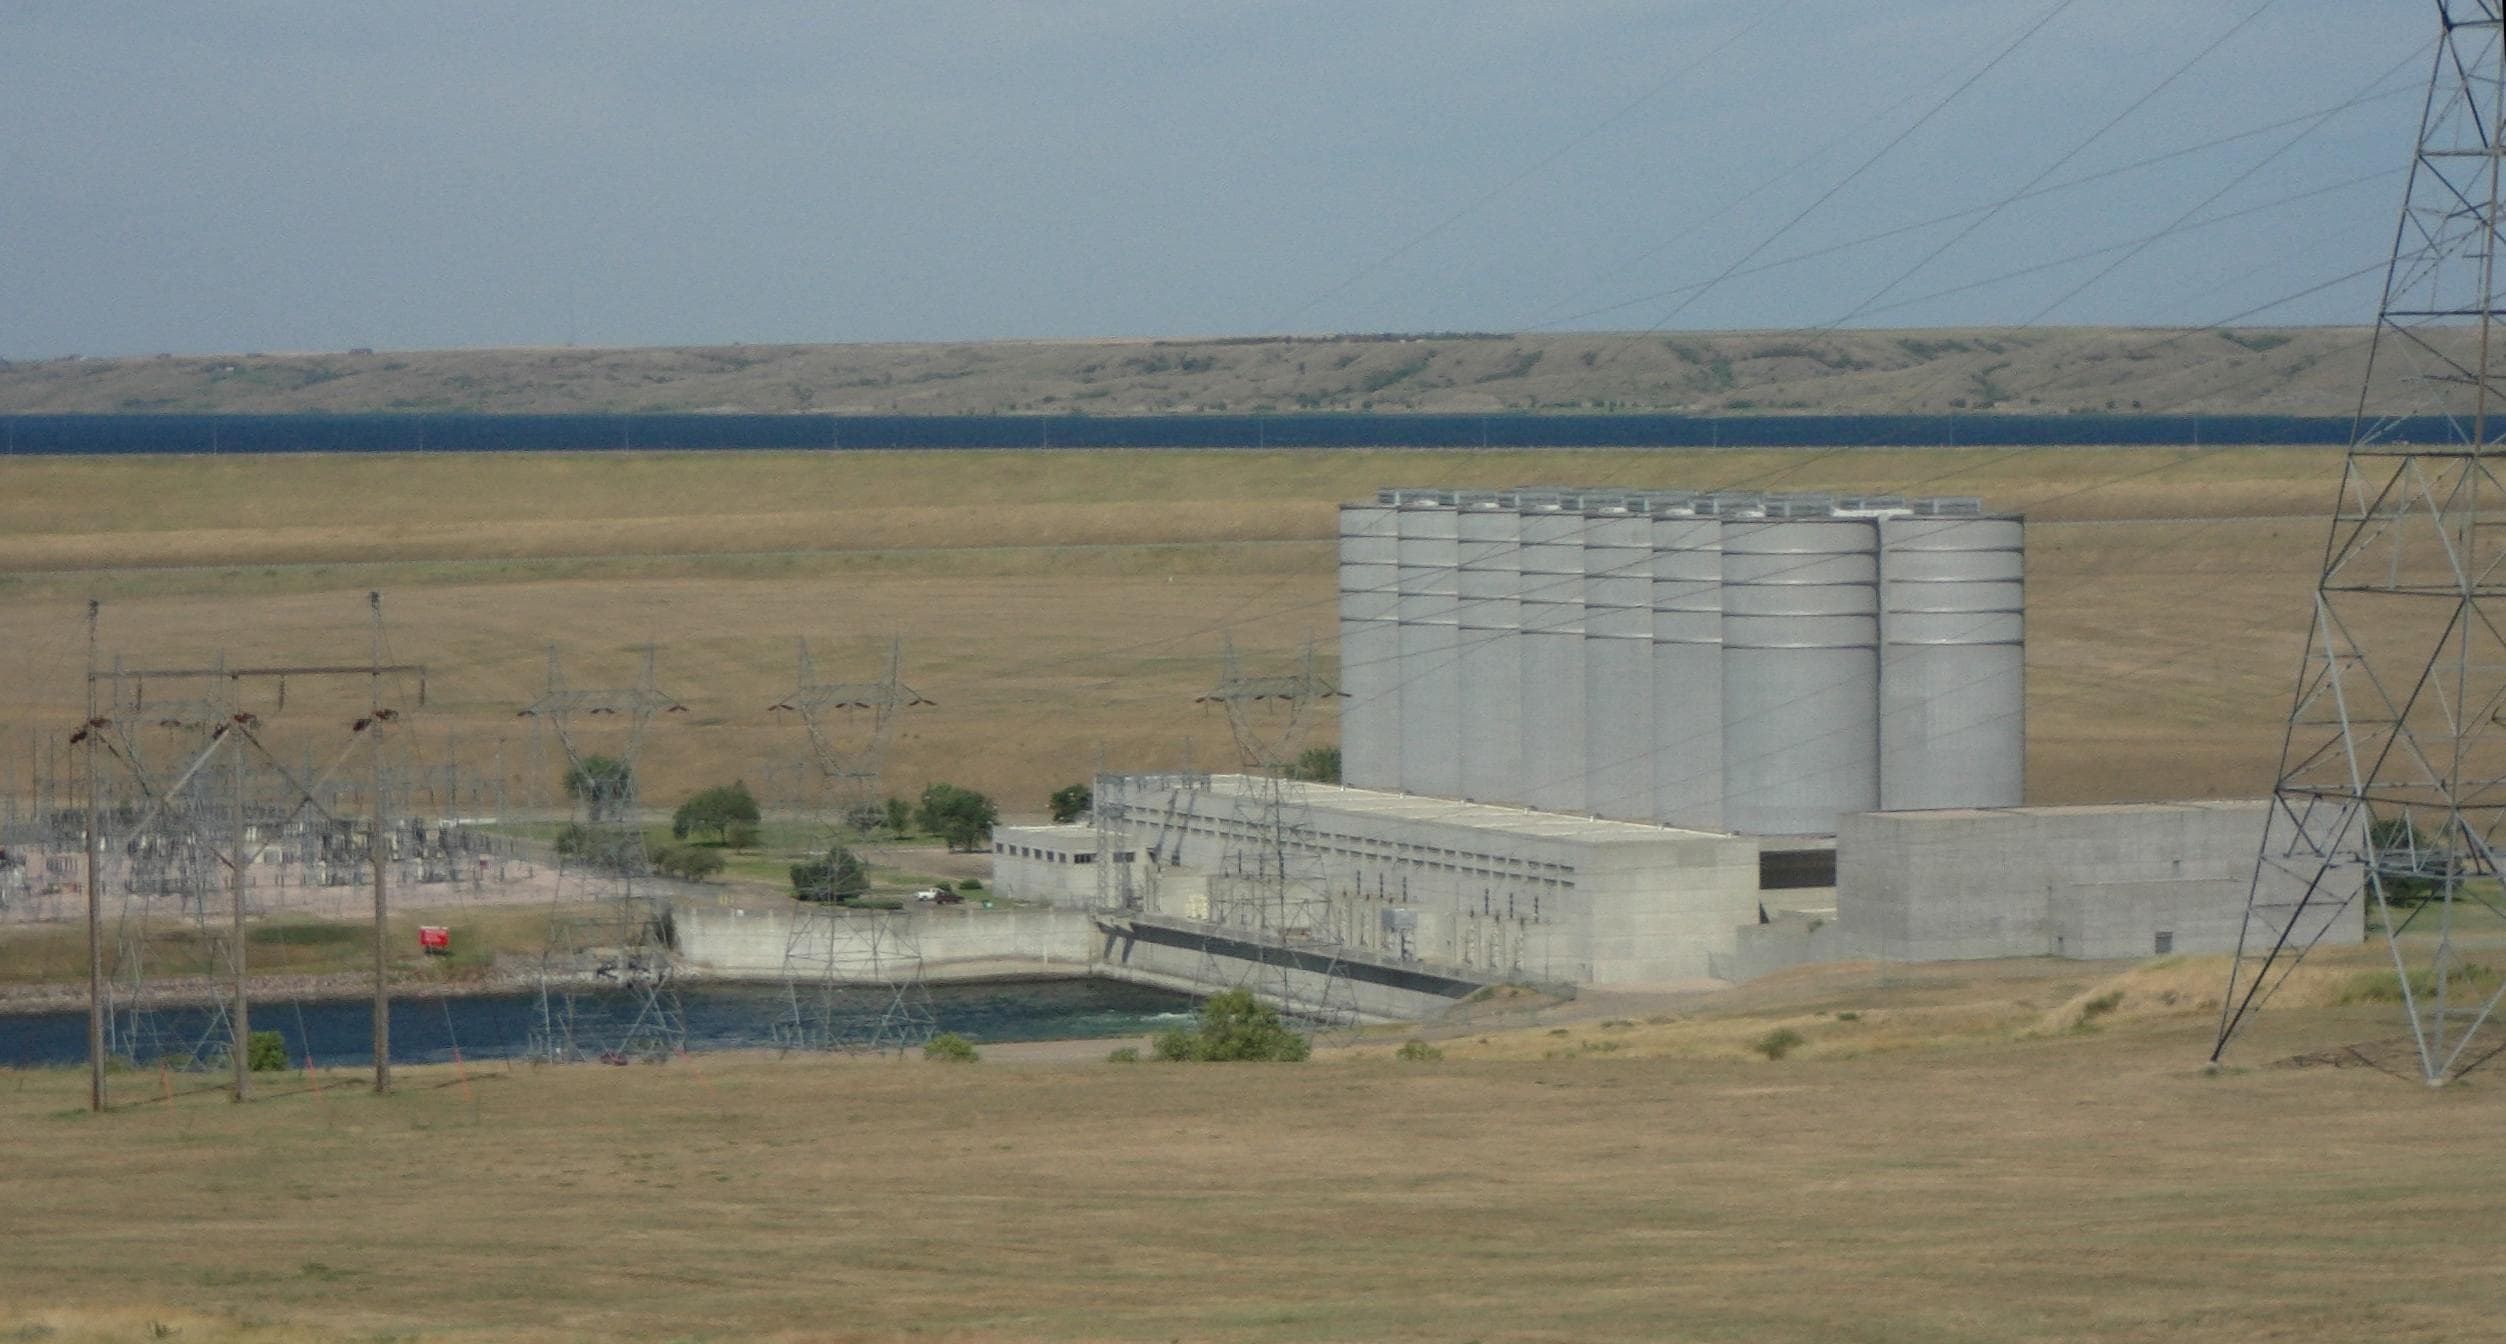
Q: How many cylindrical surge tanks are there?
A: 8